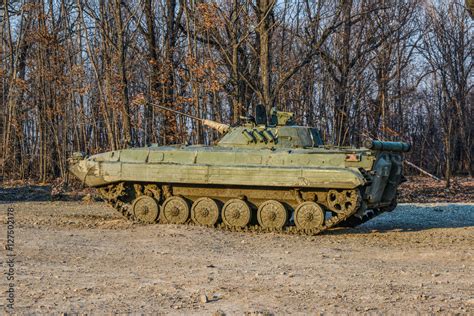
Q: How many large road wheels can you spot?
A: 6